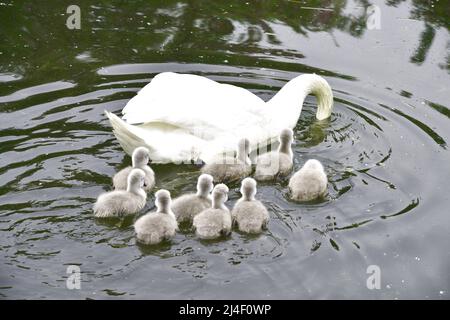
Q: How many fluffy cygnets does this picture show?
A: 9